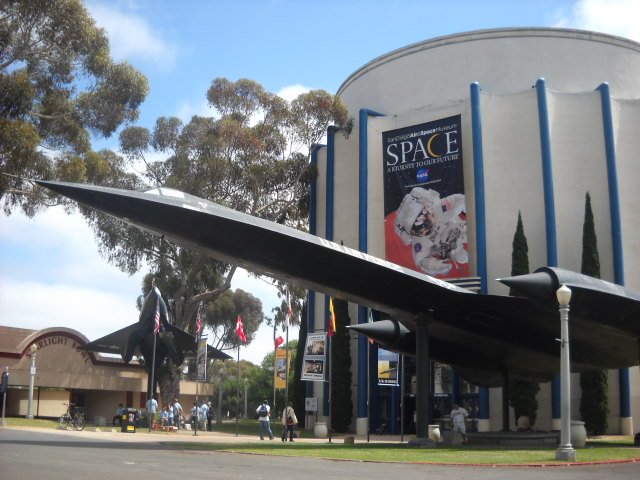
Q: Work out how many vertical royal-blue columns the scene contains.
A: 6